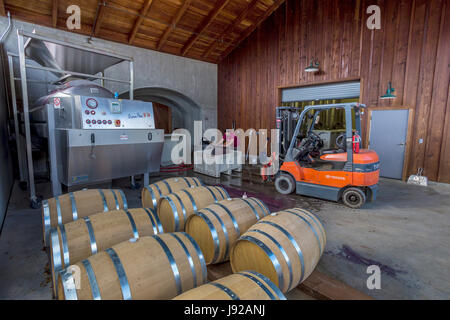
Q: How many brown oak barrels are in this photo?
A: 8